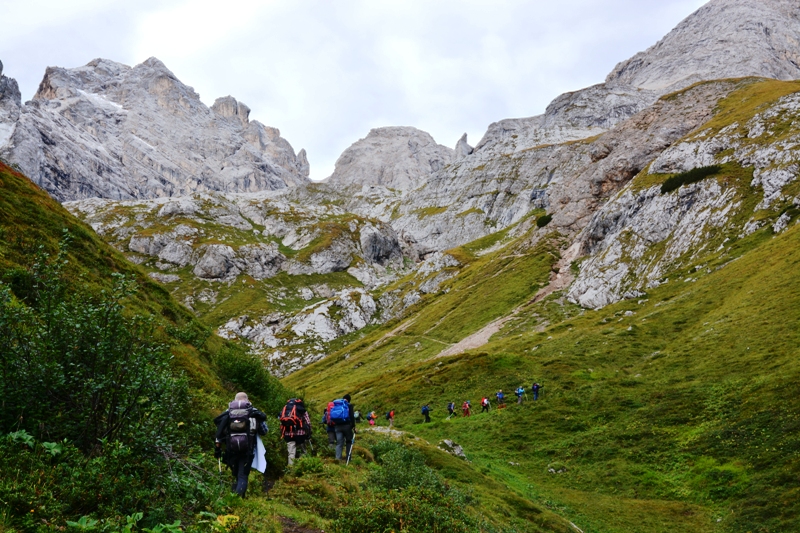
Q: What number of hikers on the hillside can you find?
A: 14